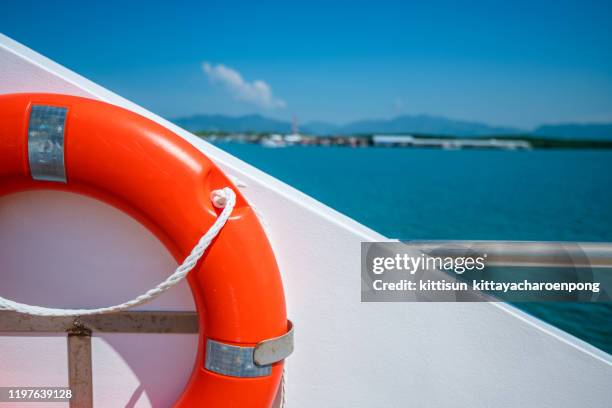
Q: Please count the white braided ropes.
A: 1